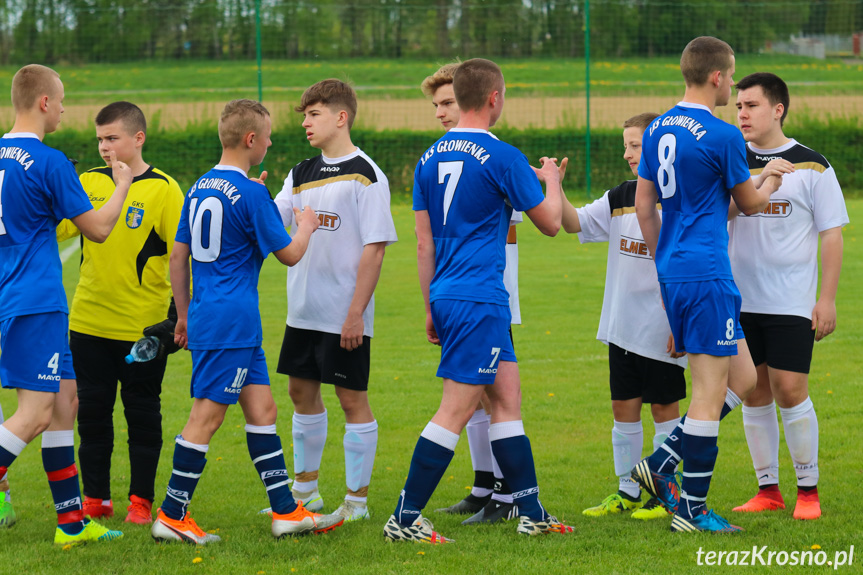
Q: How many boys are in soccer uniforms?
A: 9